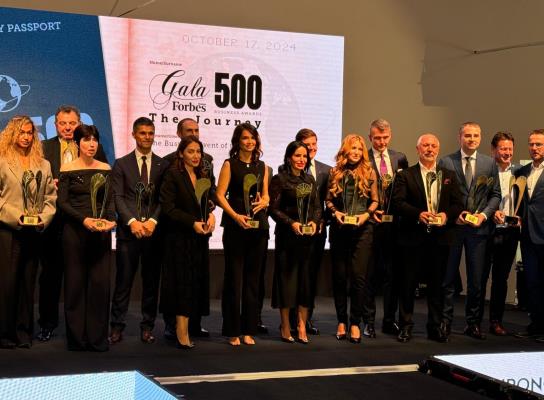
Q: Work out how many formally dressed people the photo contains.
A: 15